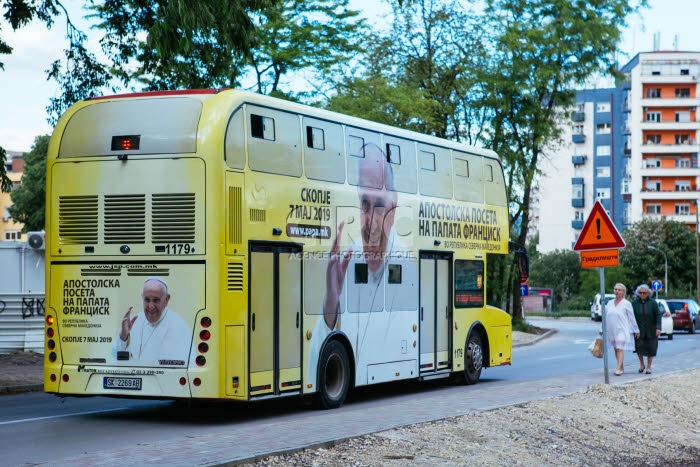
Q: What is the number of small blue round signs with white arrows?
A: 1